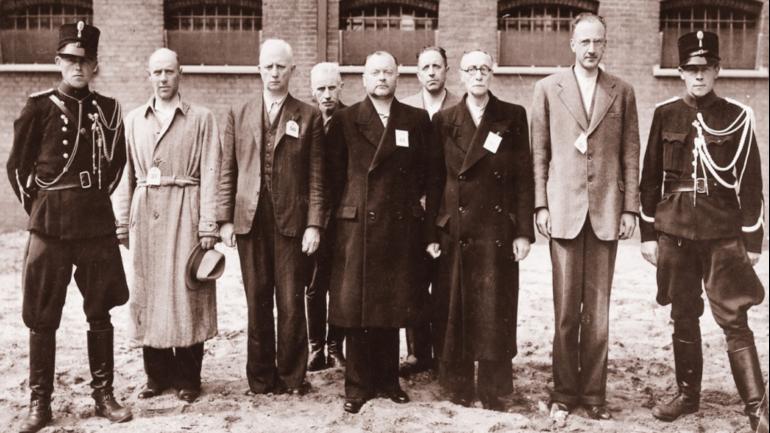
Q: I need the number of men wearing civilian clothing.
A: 7